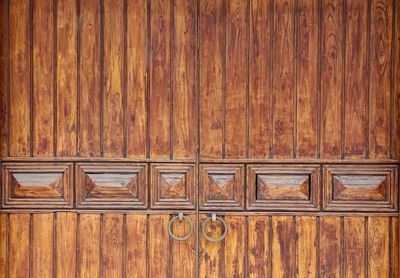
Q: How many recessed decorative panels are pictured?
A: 6